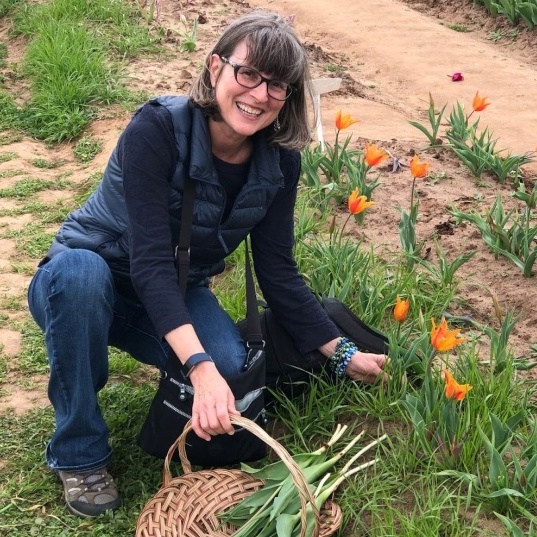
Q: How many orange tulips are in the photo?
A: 8